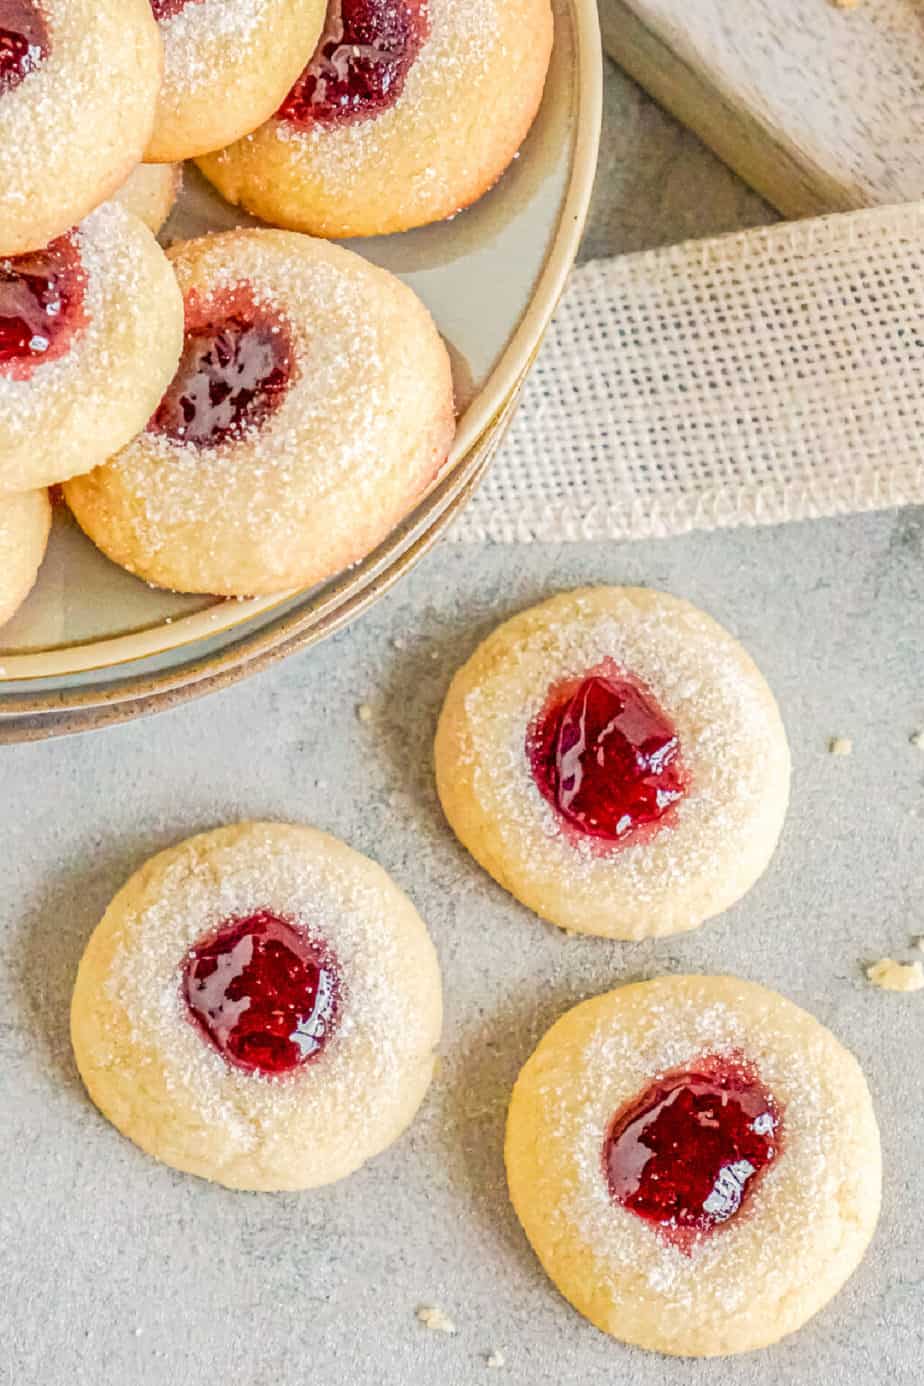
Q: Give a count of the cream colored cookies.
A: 10